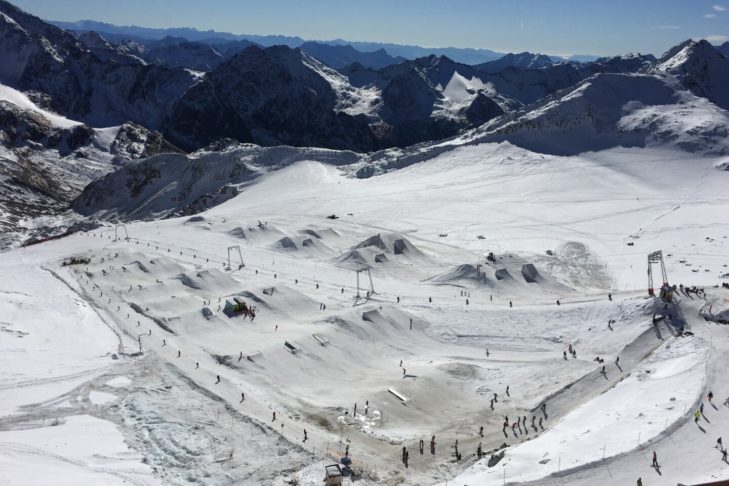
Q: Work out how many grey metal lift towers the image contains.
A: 4